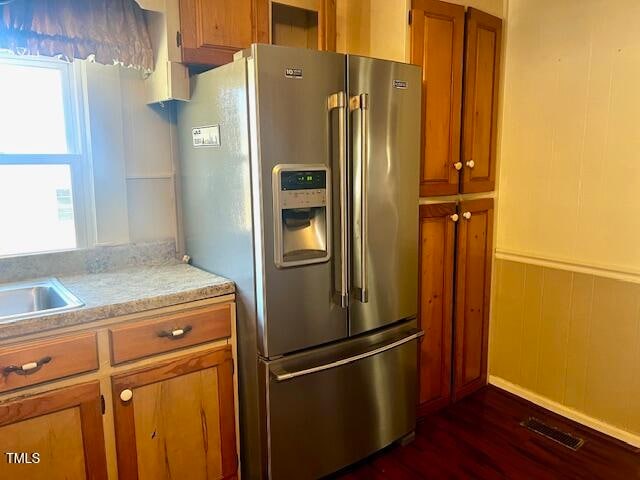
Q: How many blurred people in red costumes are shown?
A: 0